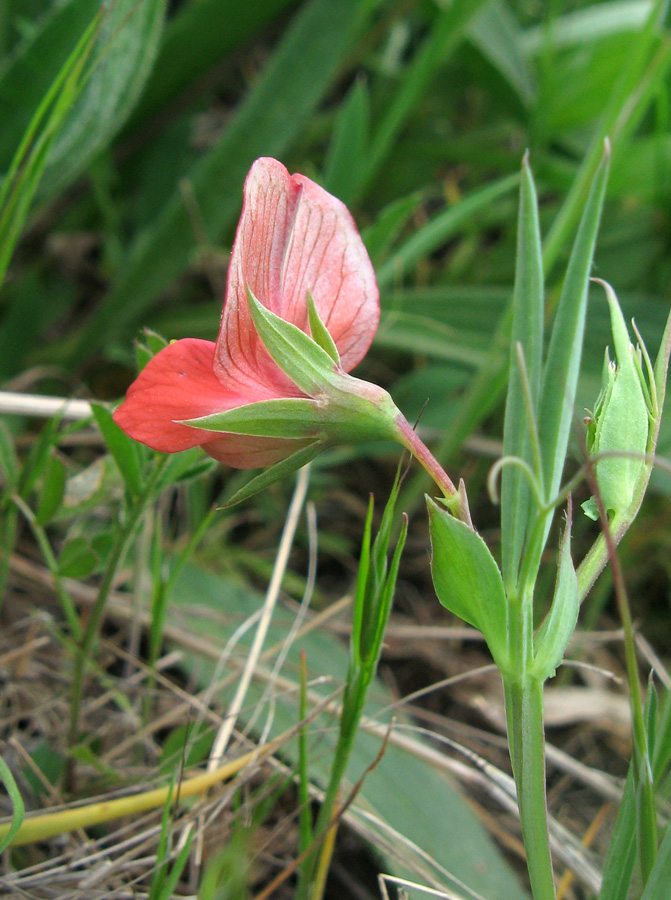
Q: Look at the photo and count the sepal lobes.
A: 4